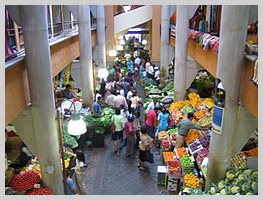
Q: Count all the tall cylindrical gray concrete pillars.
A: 6